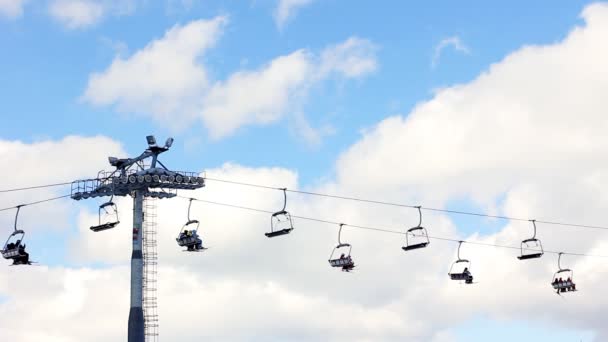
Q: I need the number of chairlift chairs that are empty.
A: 4